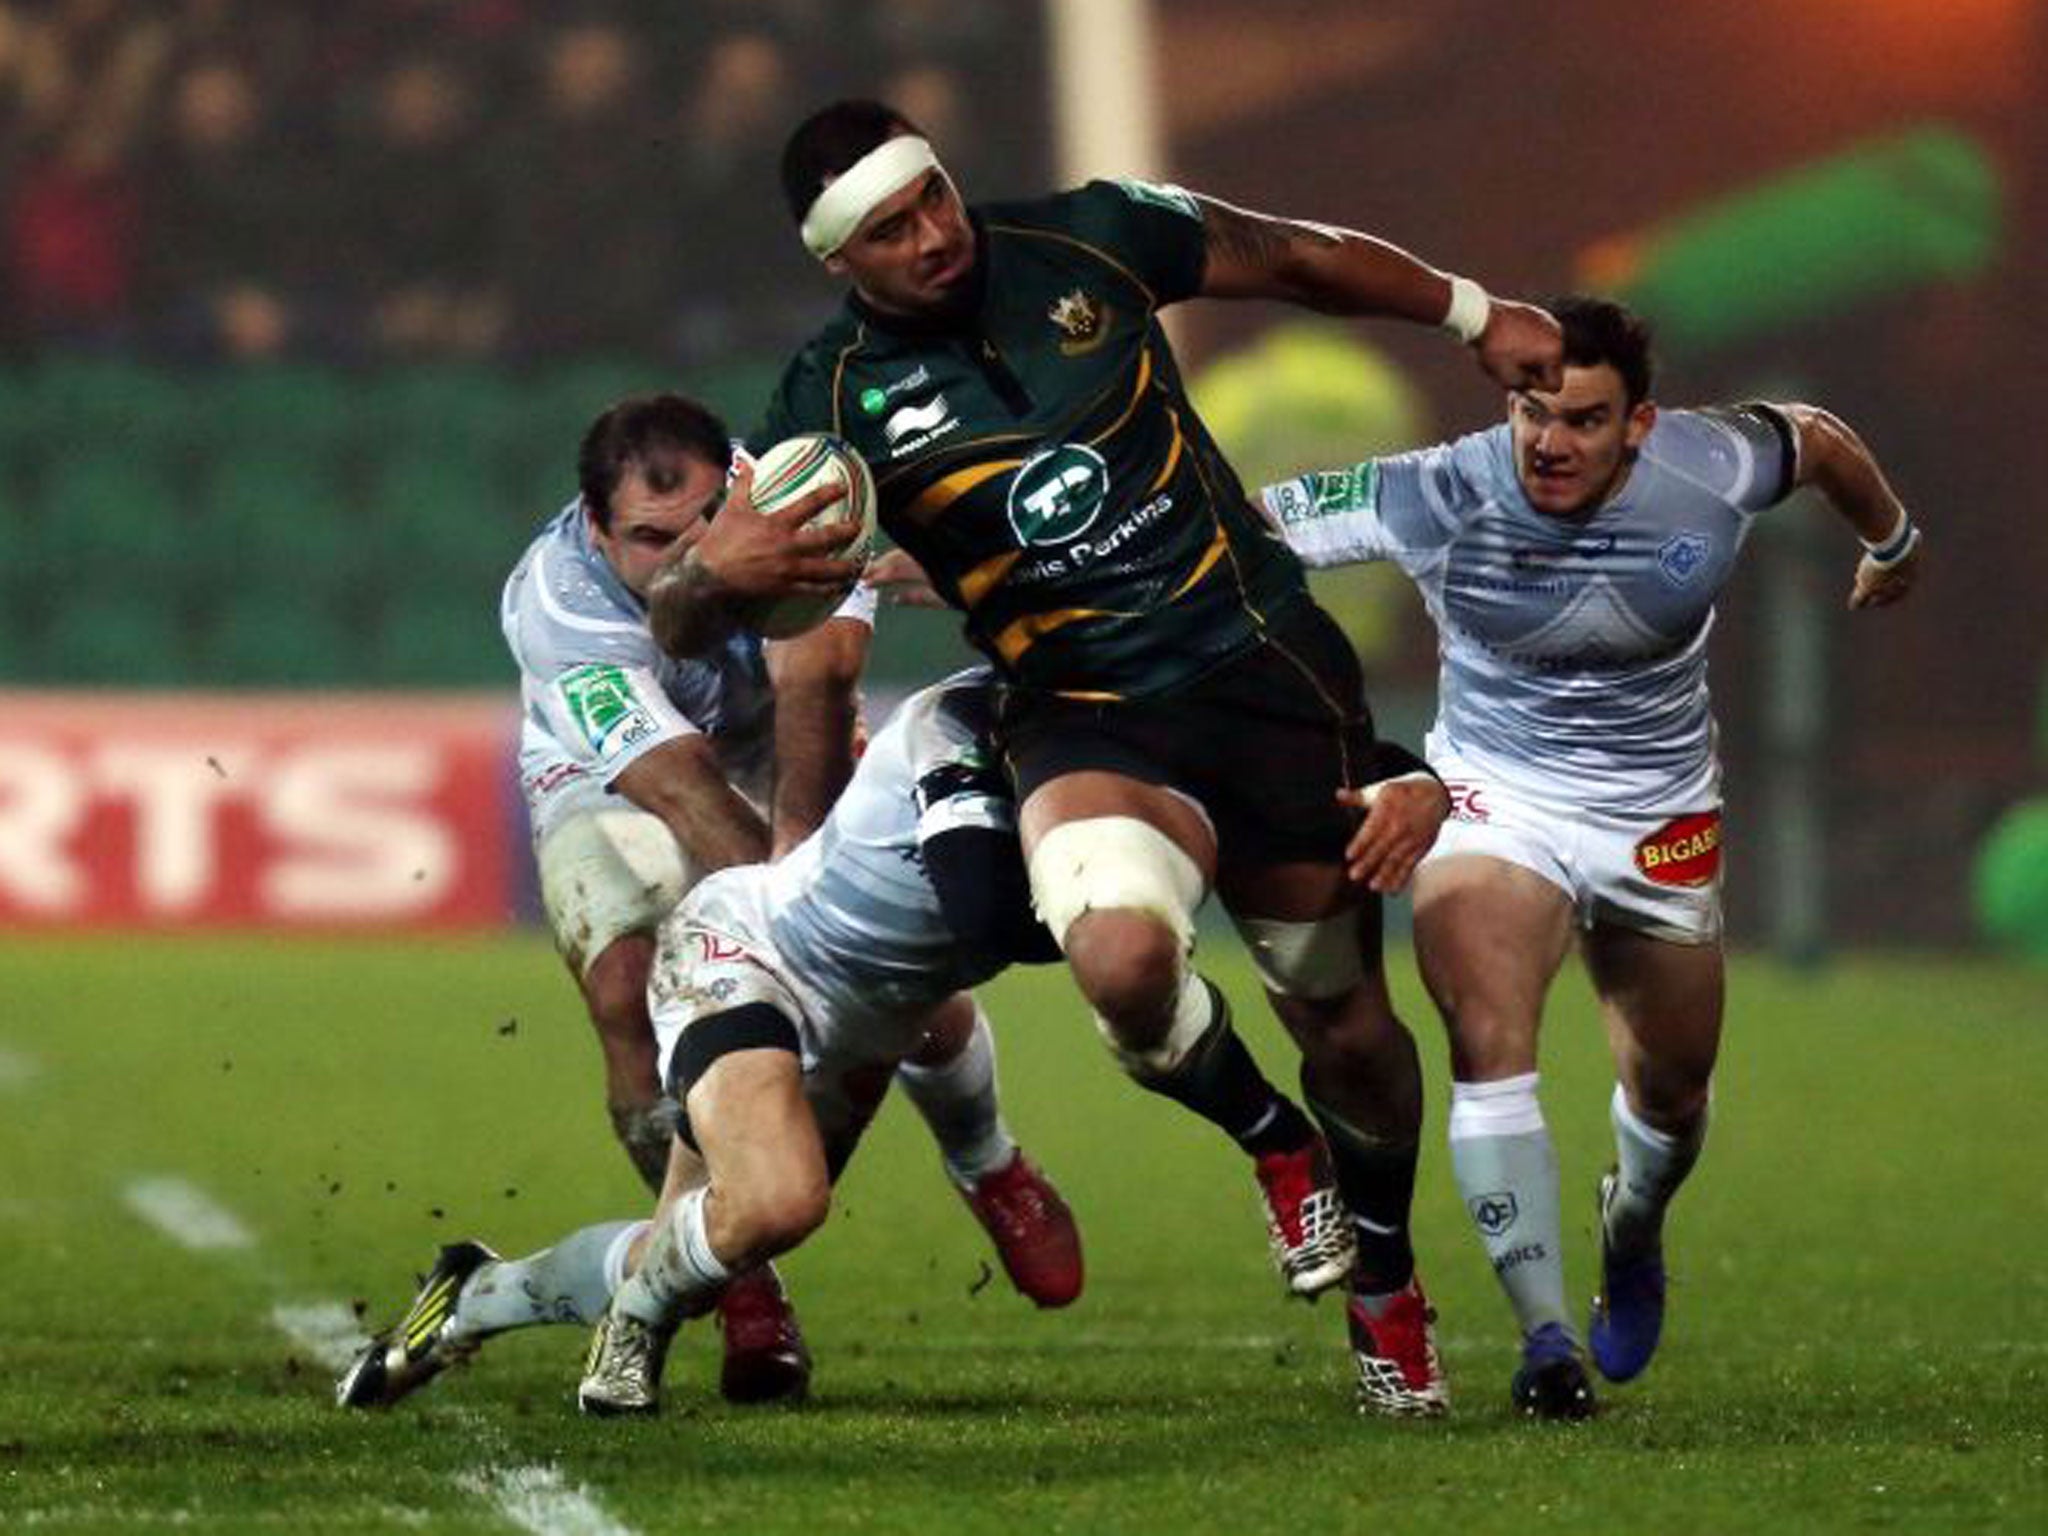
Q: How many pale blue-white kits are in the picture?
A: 3